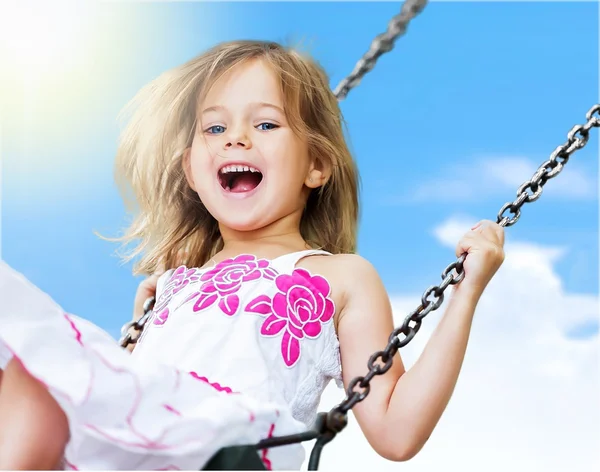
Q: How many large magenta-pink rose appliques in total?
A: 3